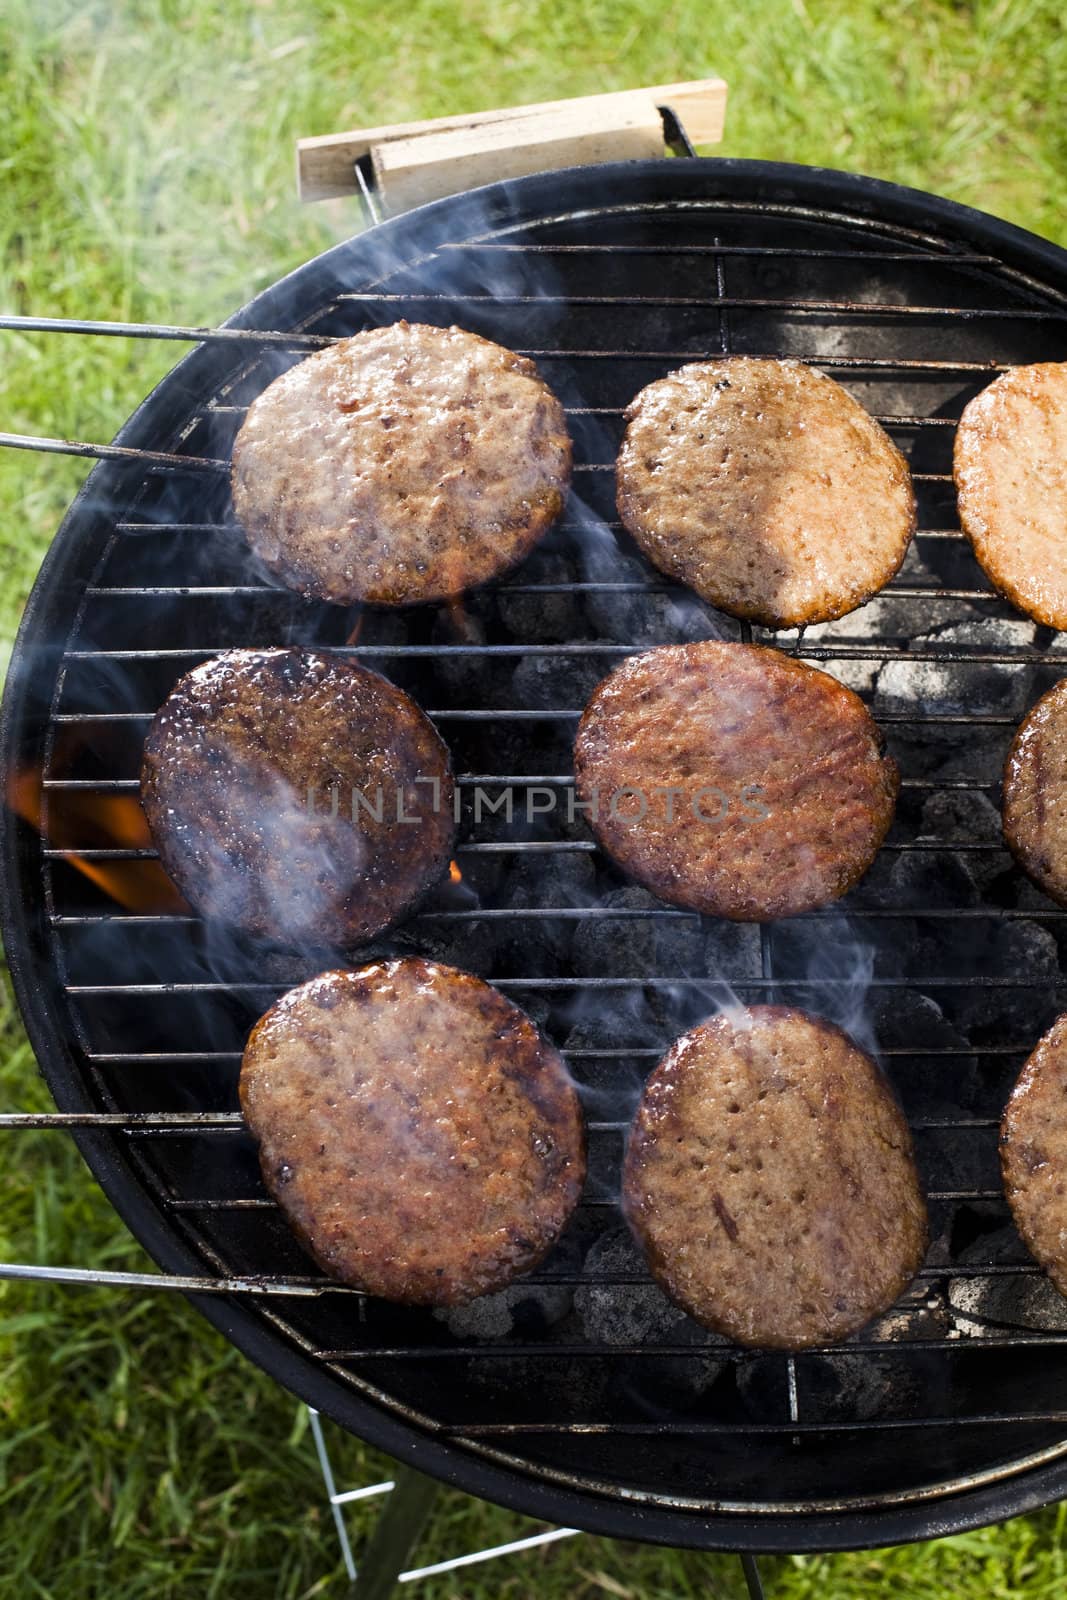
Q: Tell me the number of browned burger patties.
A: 9